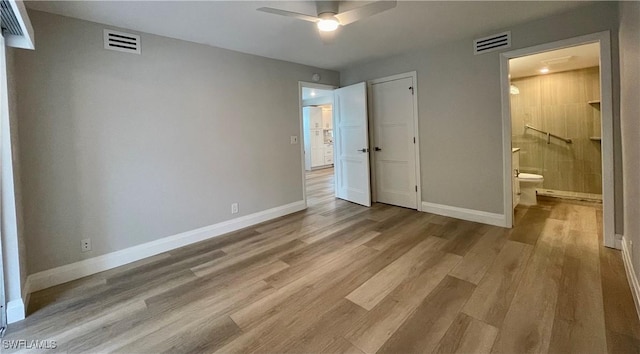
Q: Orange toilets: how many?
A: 0